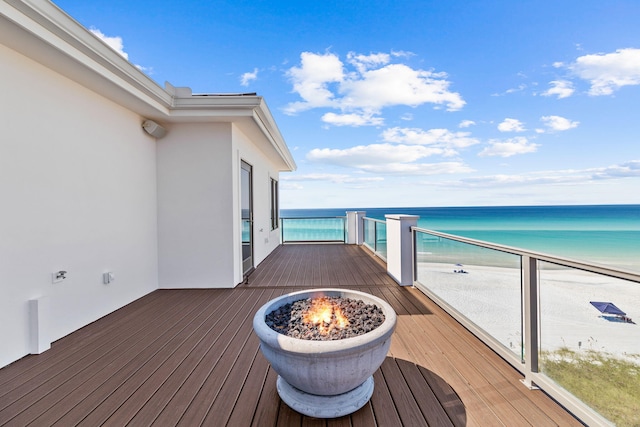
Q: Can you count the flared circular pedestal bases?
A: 1